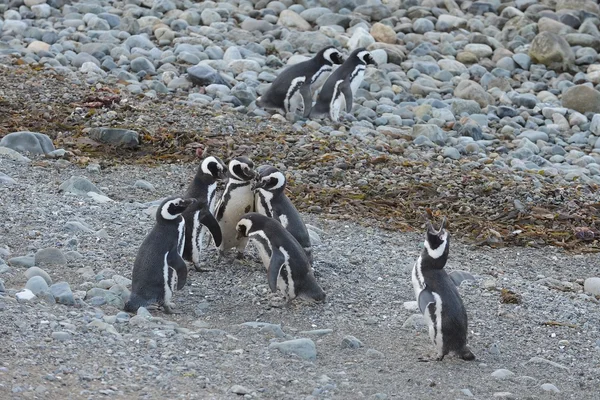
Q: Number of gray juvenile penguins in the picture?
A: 0